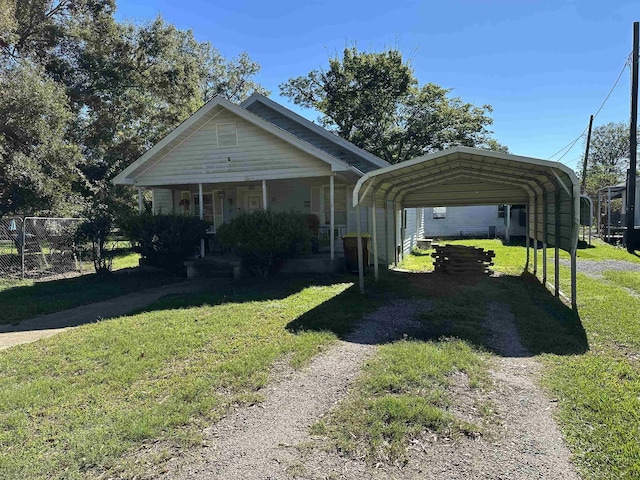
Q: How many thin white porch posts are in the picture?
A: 4